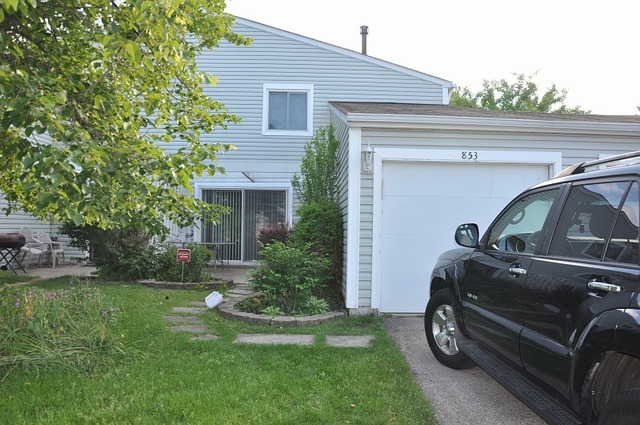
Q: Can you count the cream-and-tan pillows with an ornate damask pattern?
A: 0